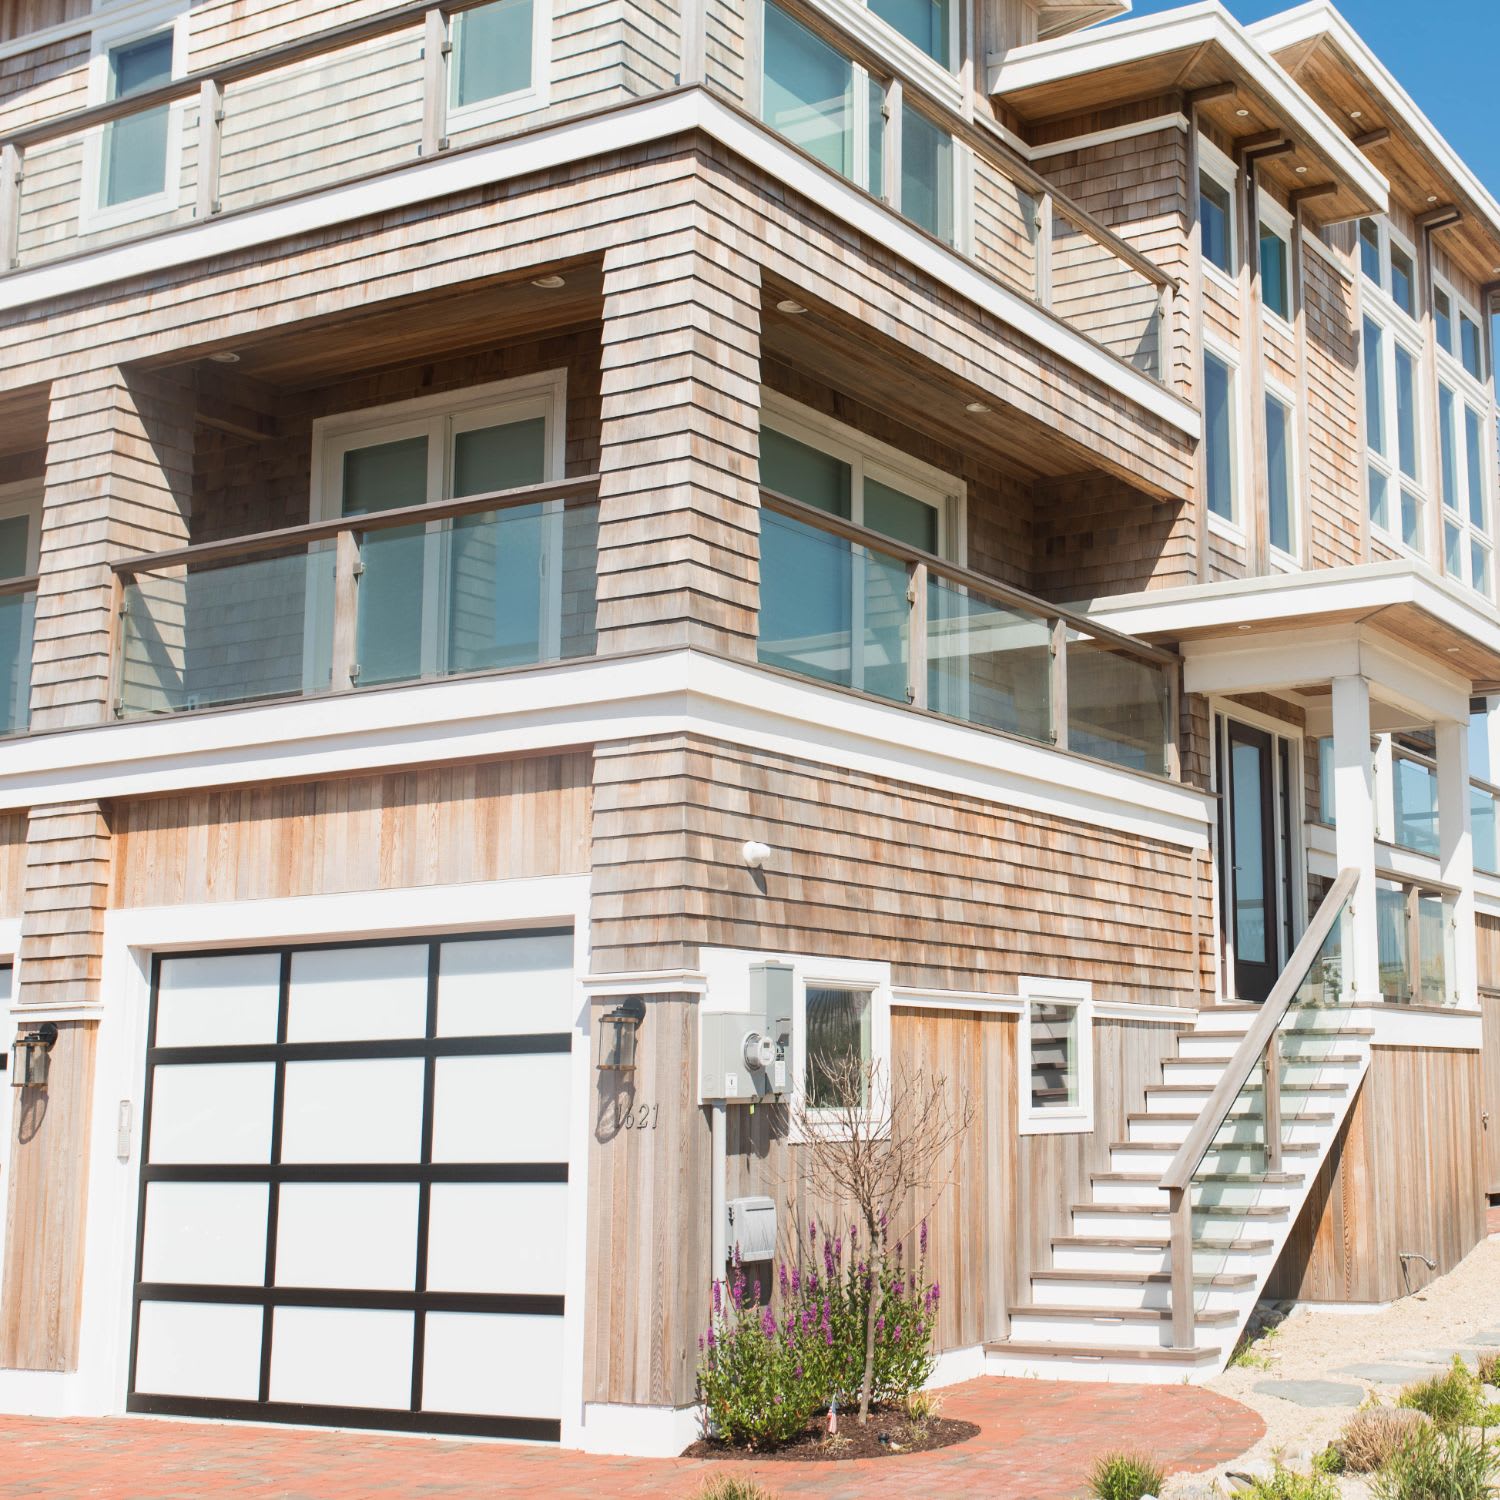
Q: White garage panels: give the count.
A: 12